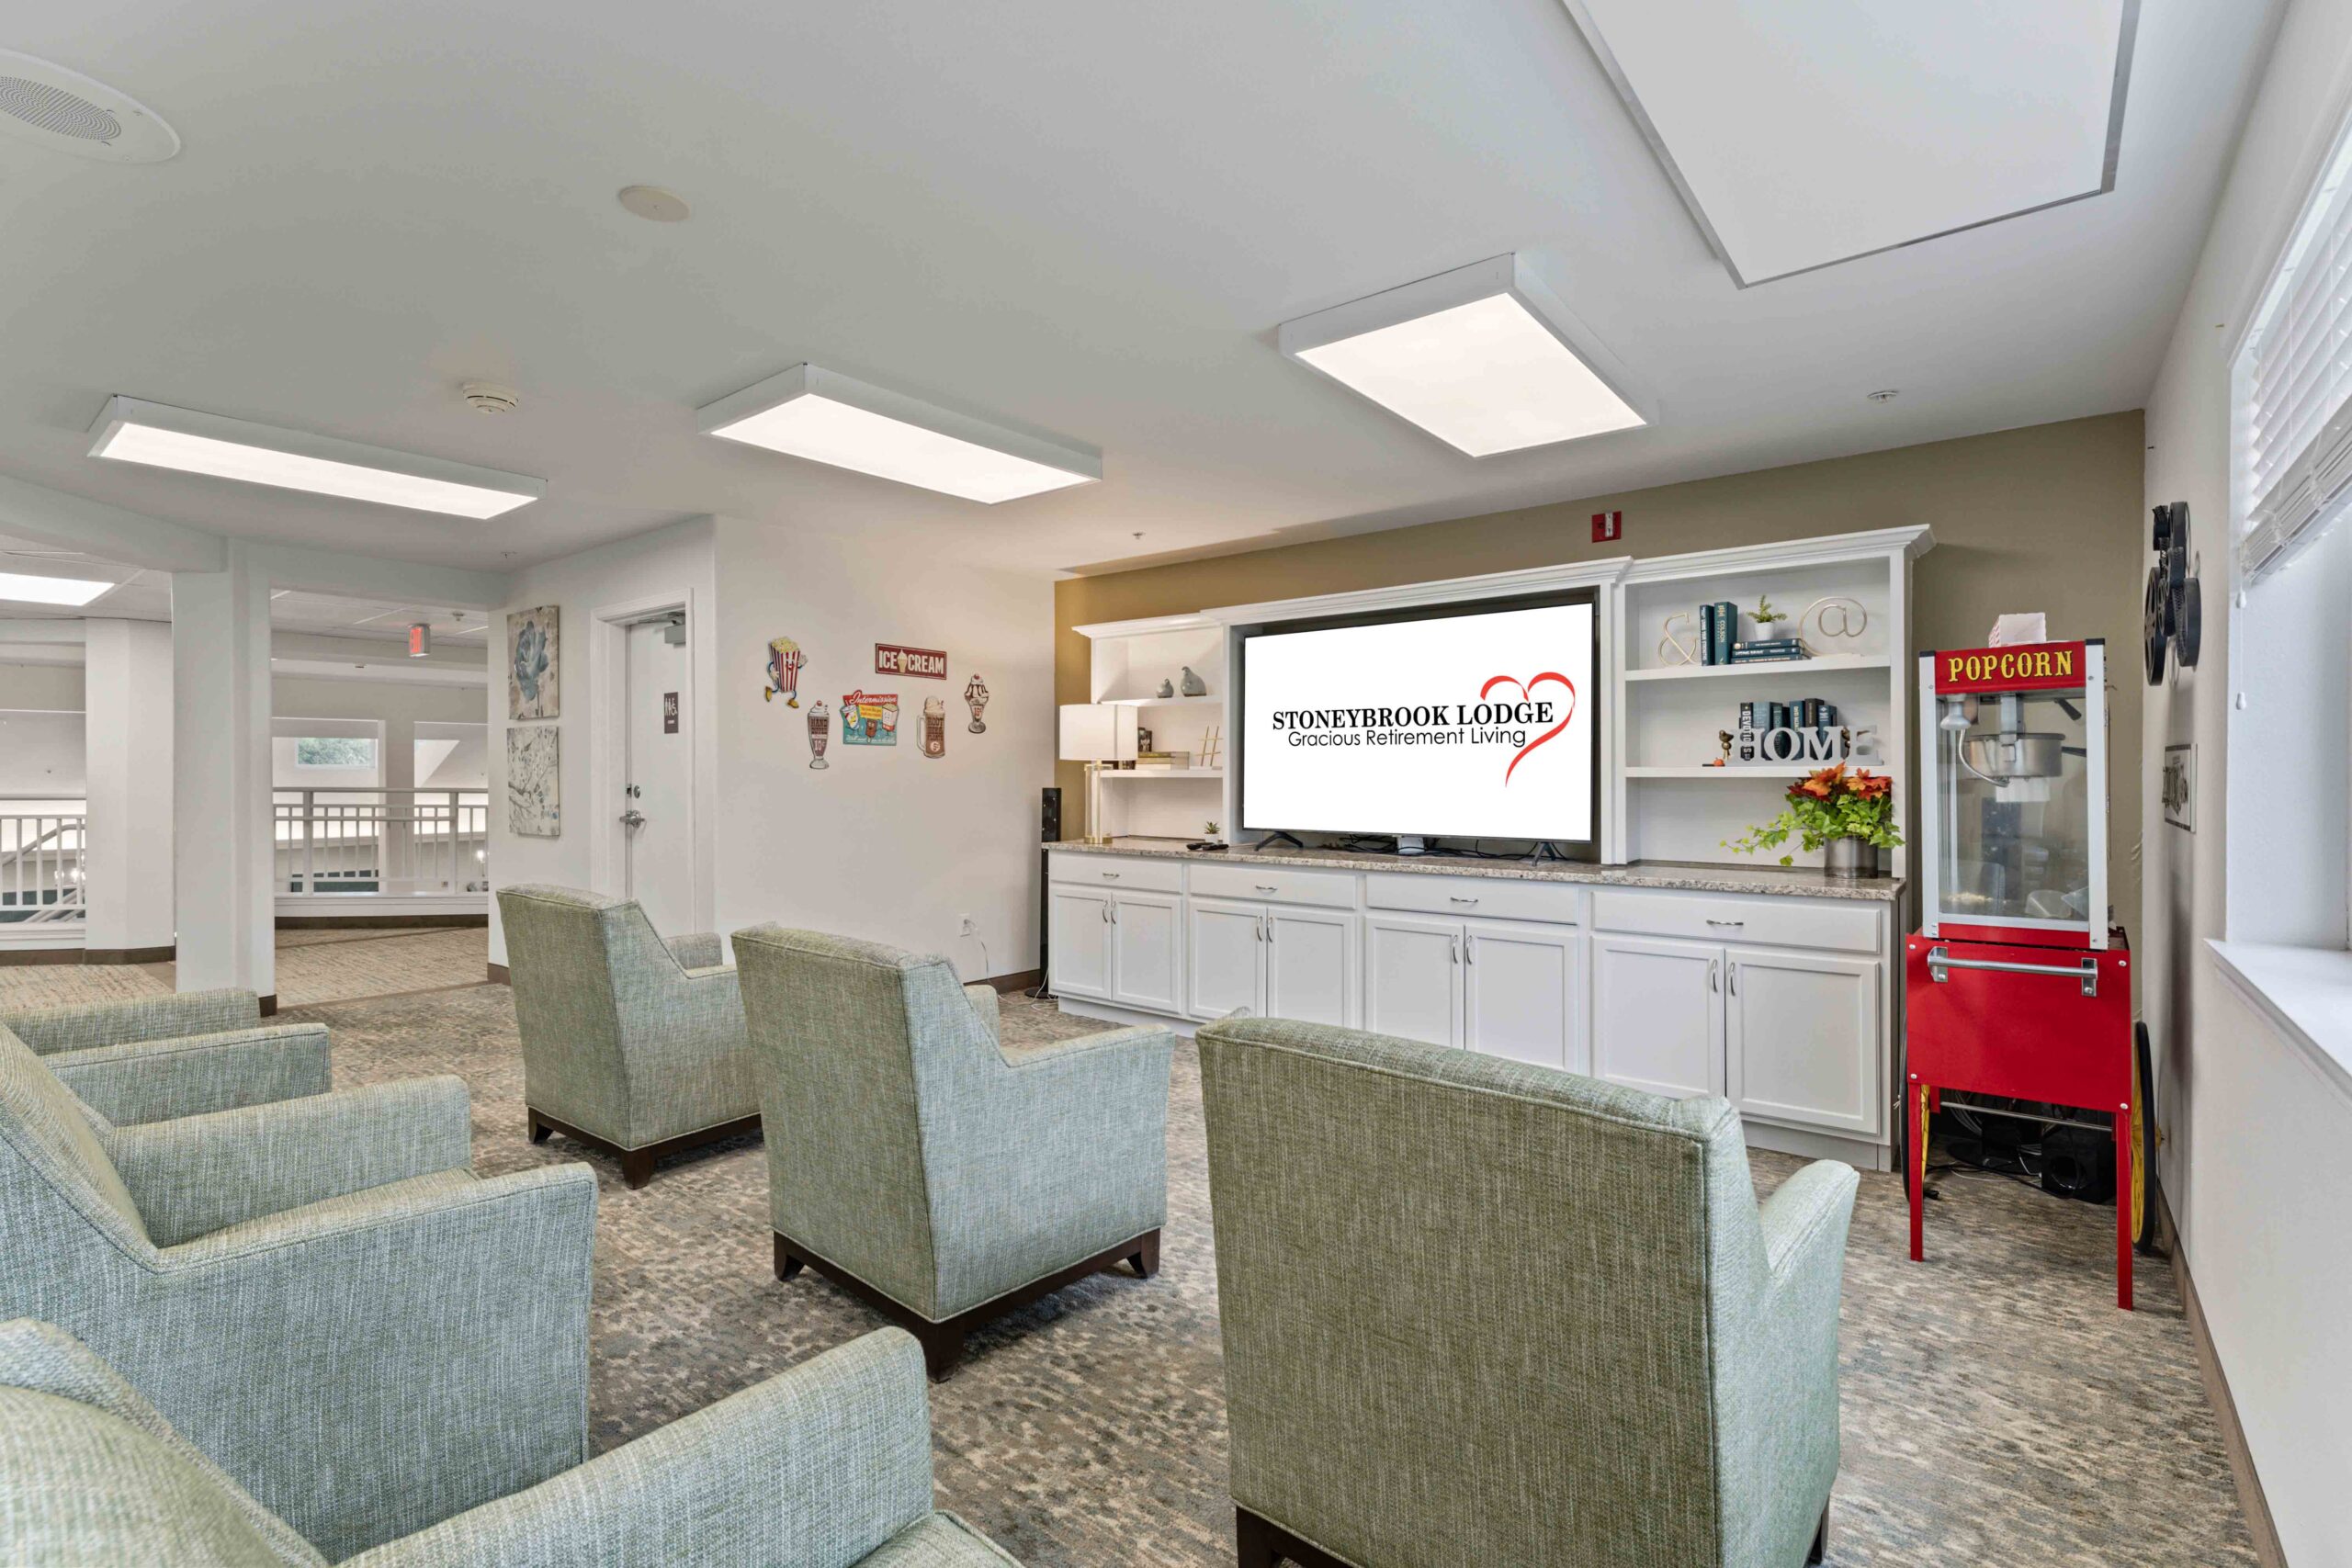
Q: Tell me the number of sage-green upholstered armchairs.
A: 6